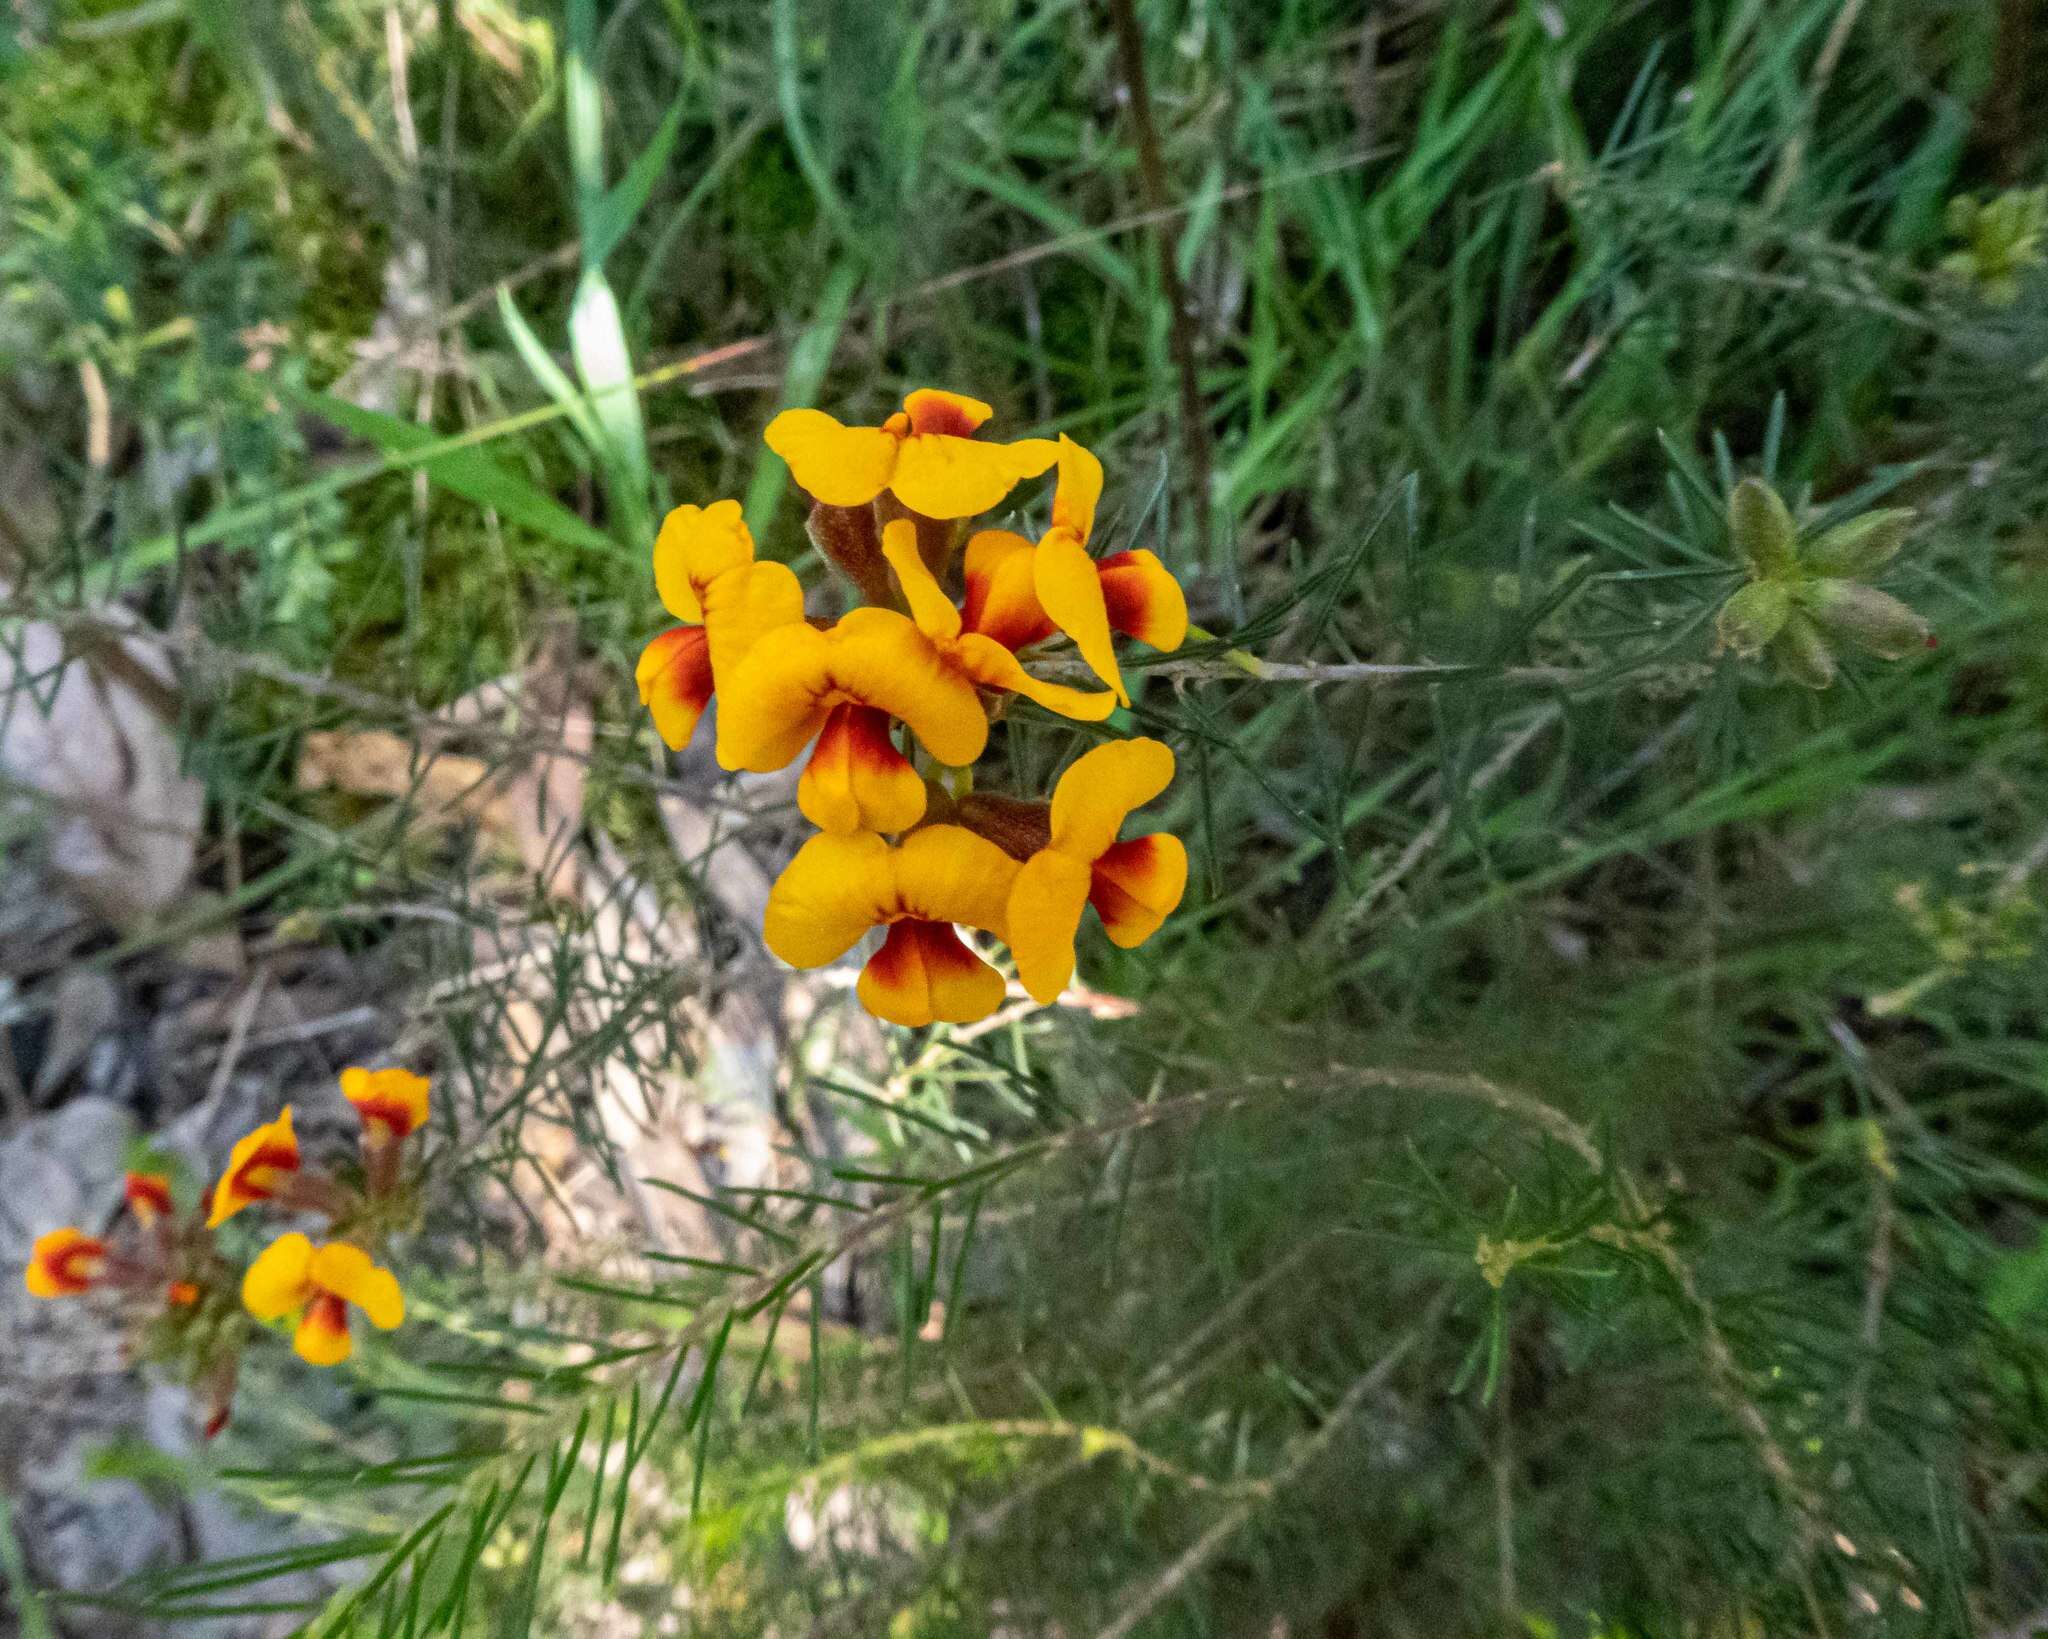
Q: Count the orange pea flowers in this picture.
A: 12